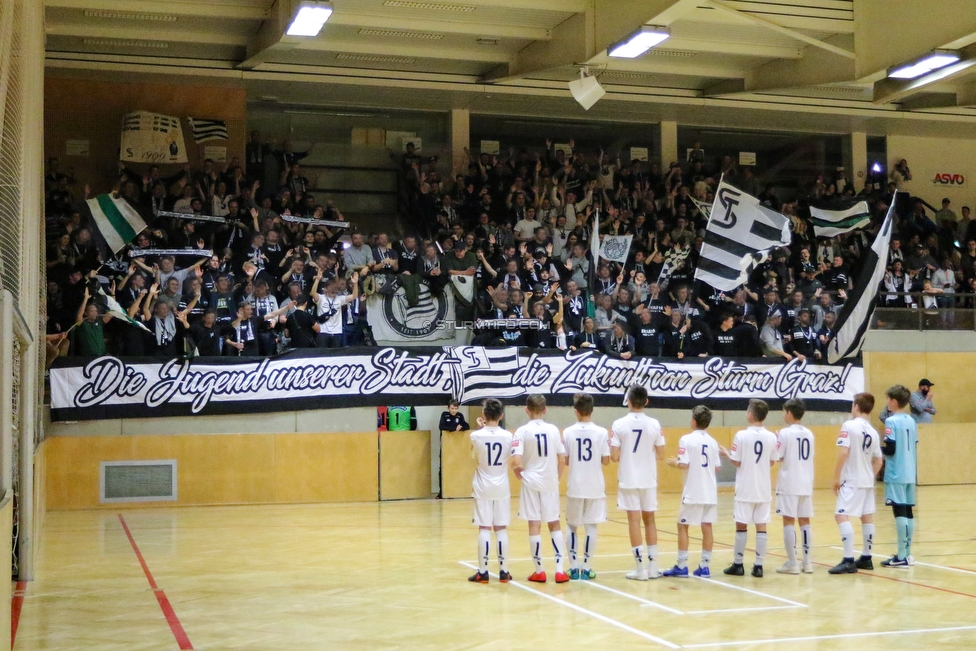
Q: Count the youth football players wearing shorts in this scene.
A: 9